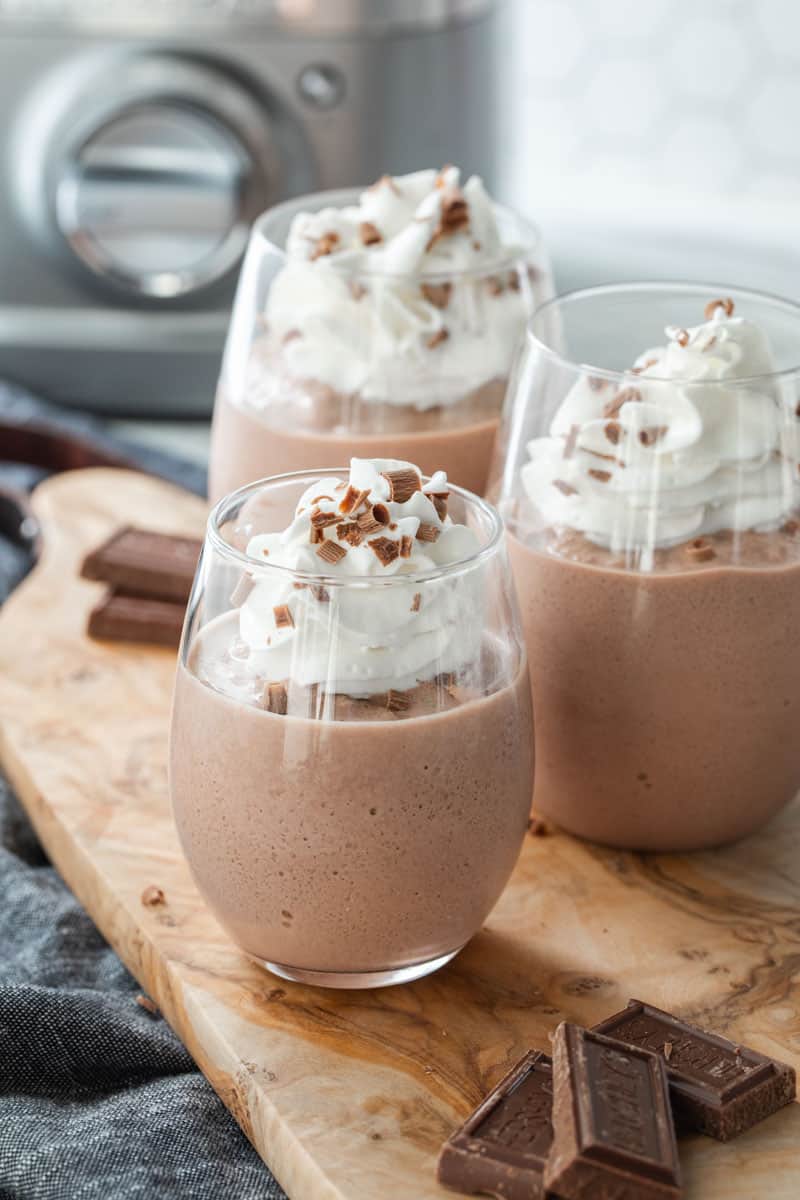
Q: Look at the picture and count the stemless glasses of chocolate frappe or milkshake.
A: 3